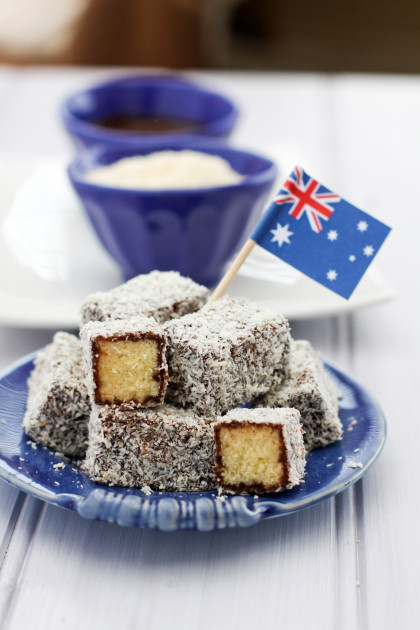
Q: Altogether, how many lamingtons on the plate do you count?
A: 7